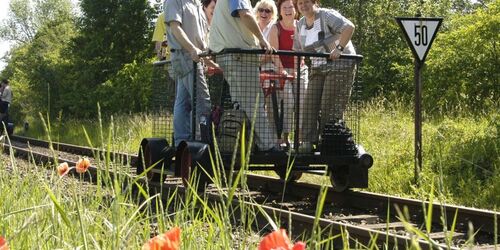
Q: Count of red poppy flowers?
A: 5